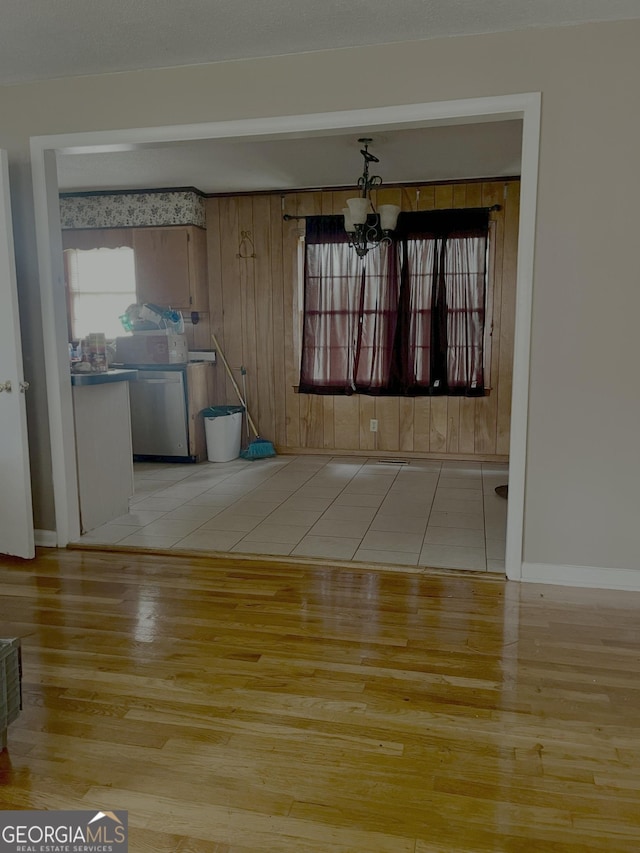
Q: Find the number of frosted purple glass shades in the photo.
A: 0